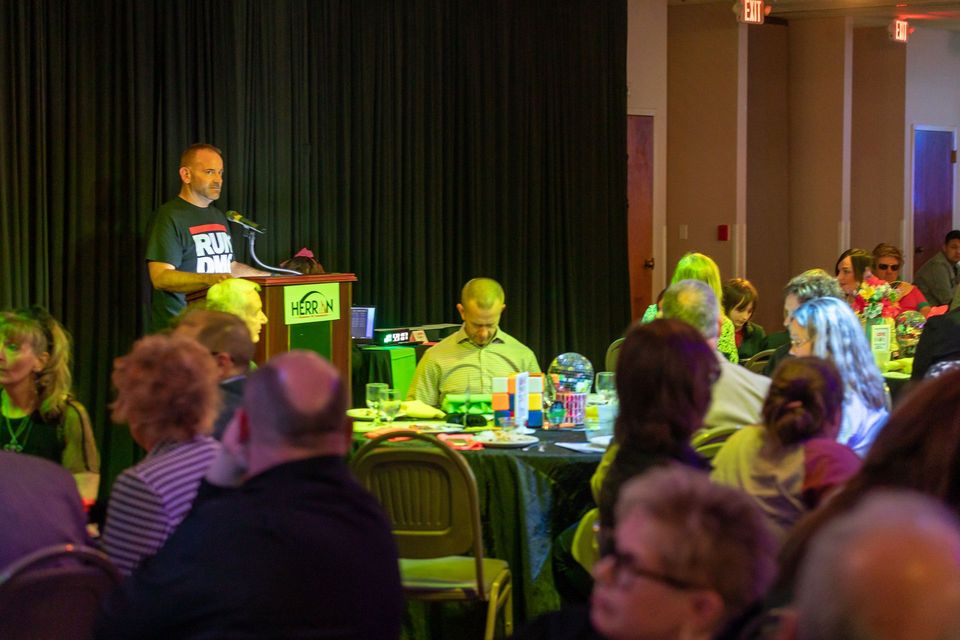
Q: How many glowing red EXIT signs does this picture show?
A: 2